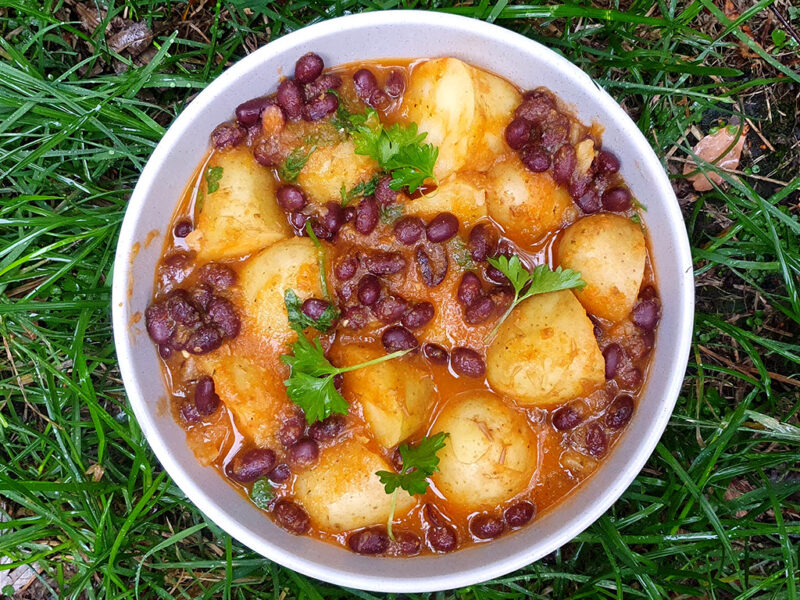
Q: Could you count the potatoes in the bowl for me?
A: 12